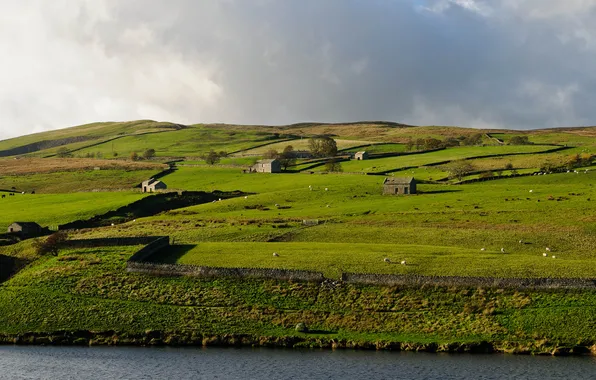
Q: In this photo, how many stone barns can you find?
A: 5